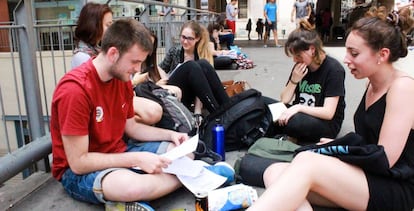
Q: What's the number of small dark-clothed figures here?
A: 2